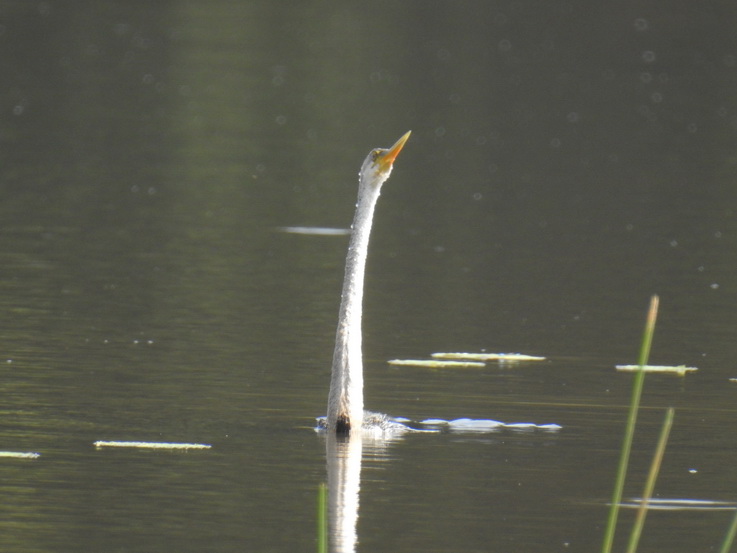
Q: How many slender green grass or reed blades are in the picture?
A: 4